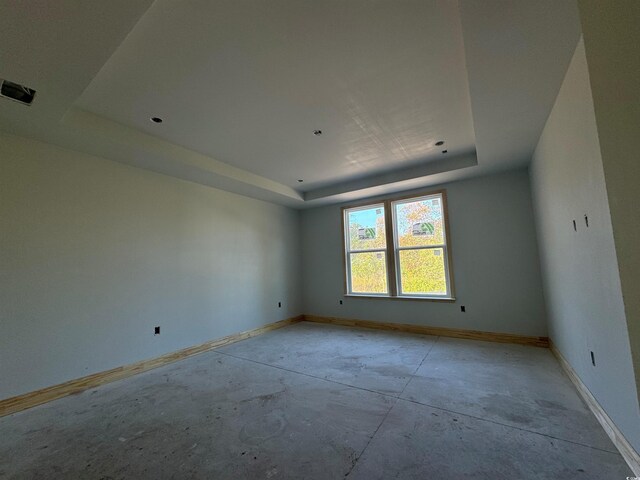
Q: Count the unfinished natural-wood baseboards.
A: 3